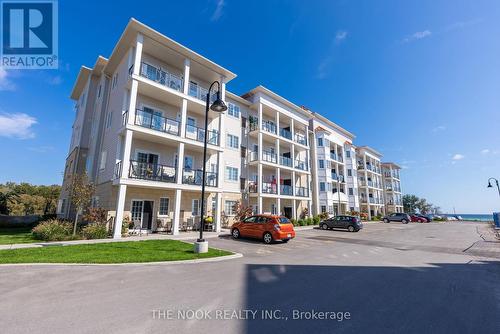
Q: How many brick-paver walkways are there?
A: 0